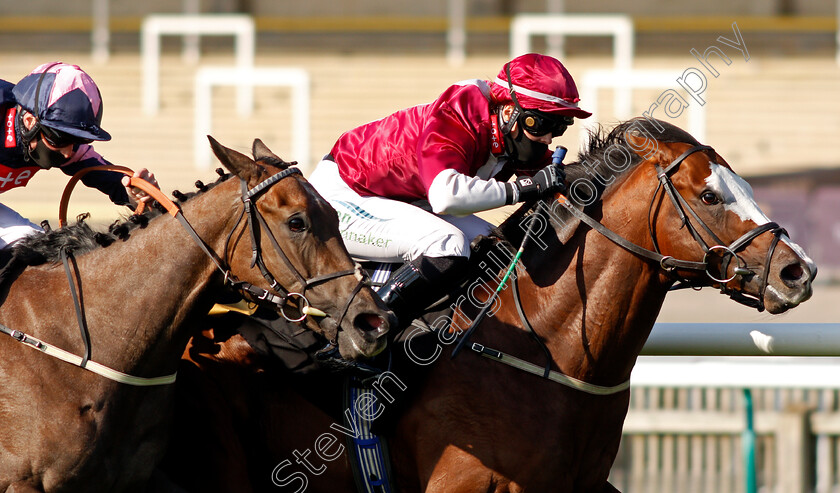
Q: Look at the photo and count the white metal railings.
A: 4